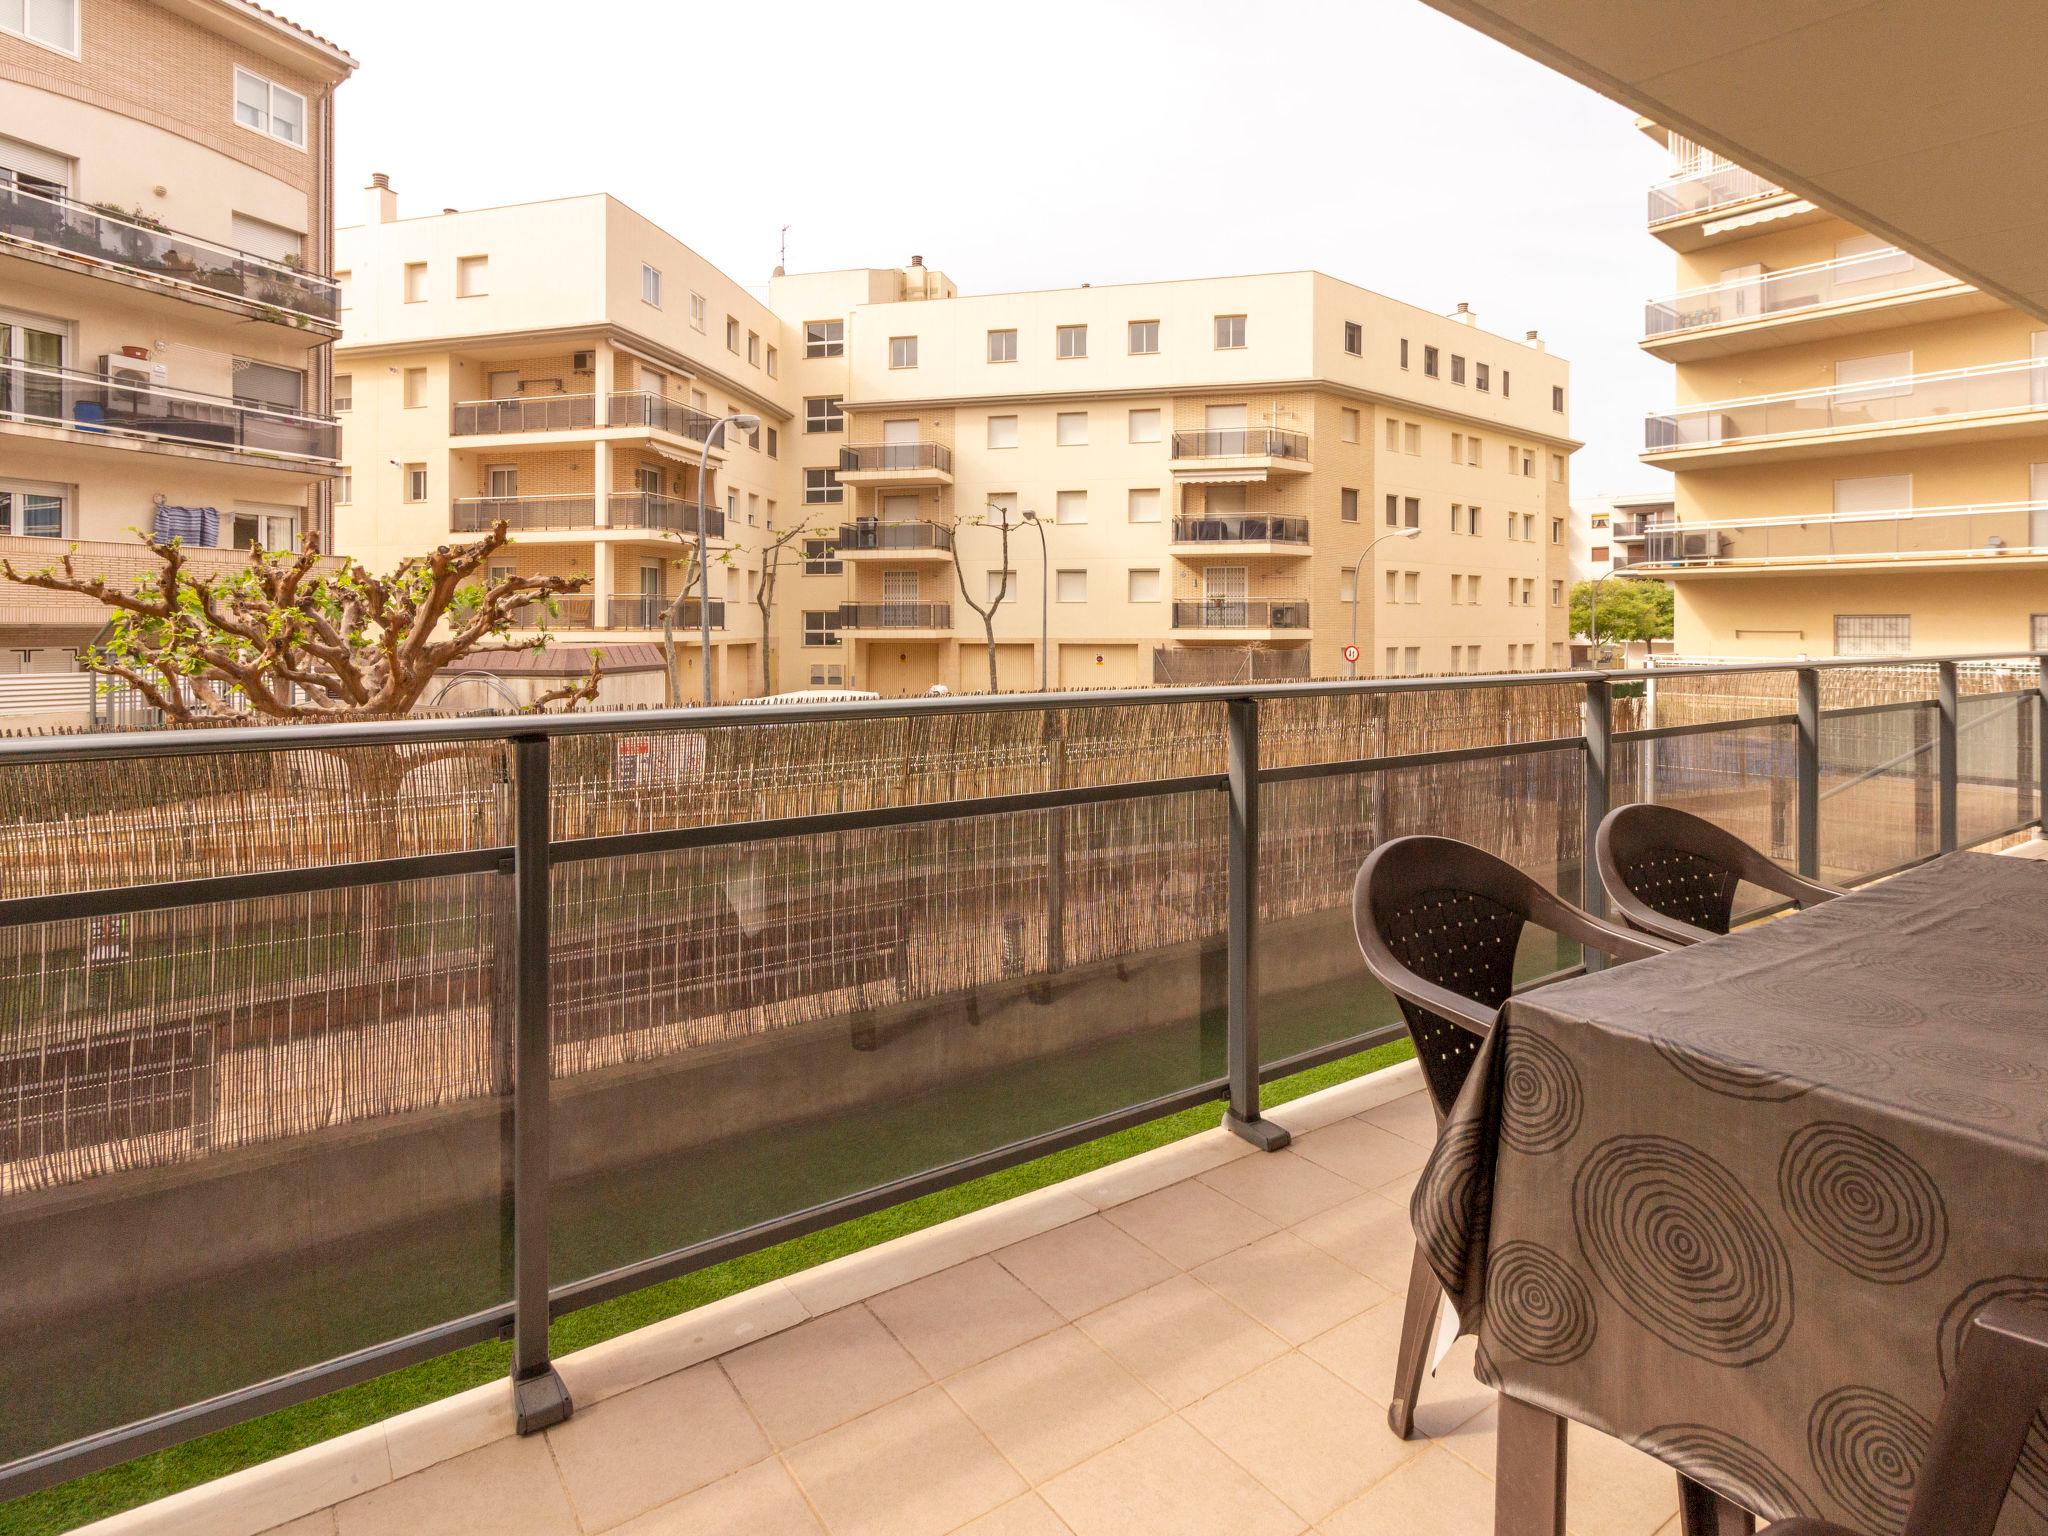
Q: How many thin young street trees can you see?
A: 3